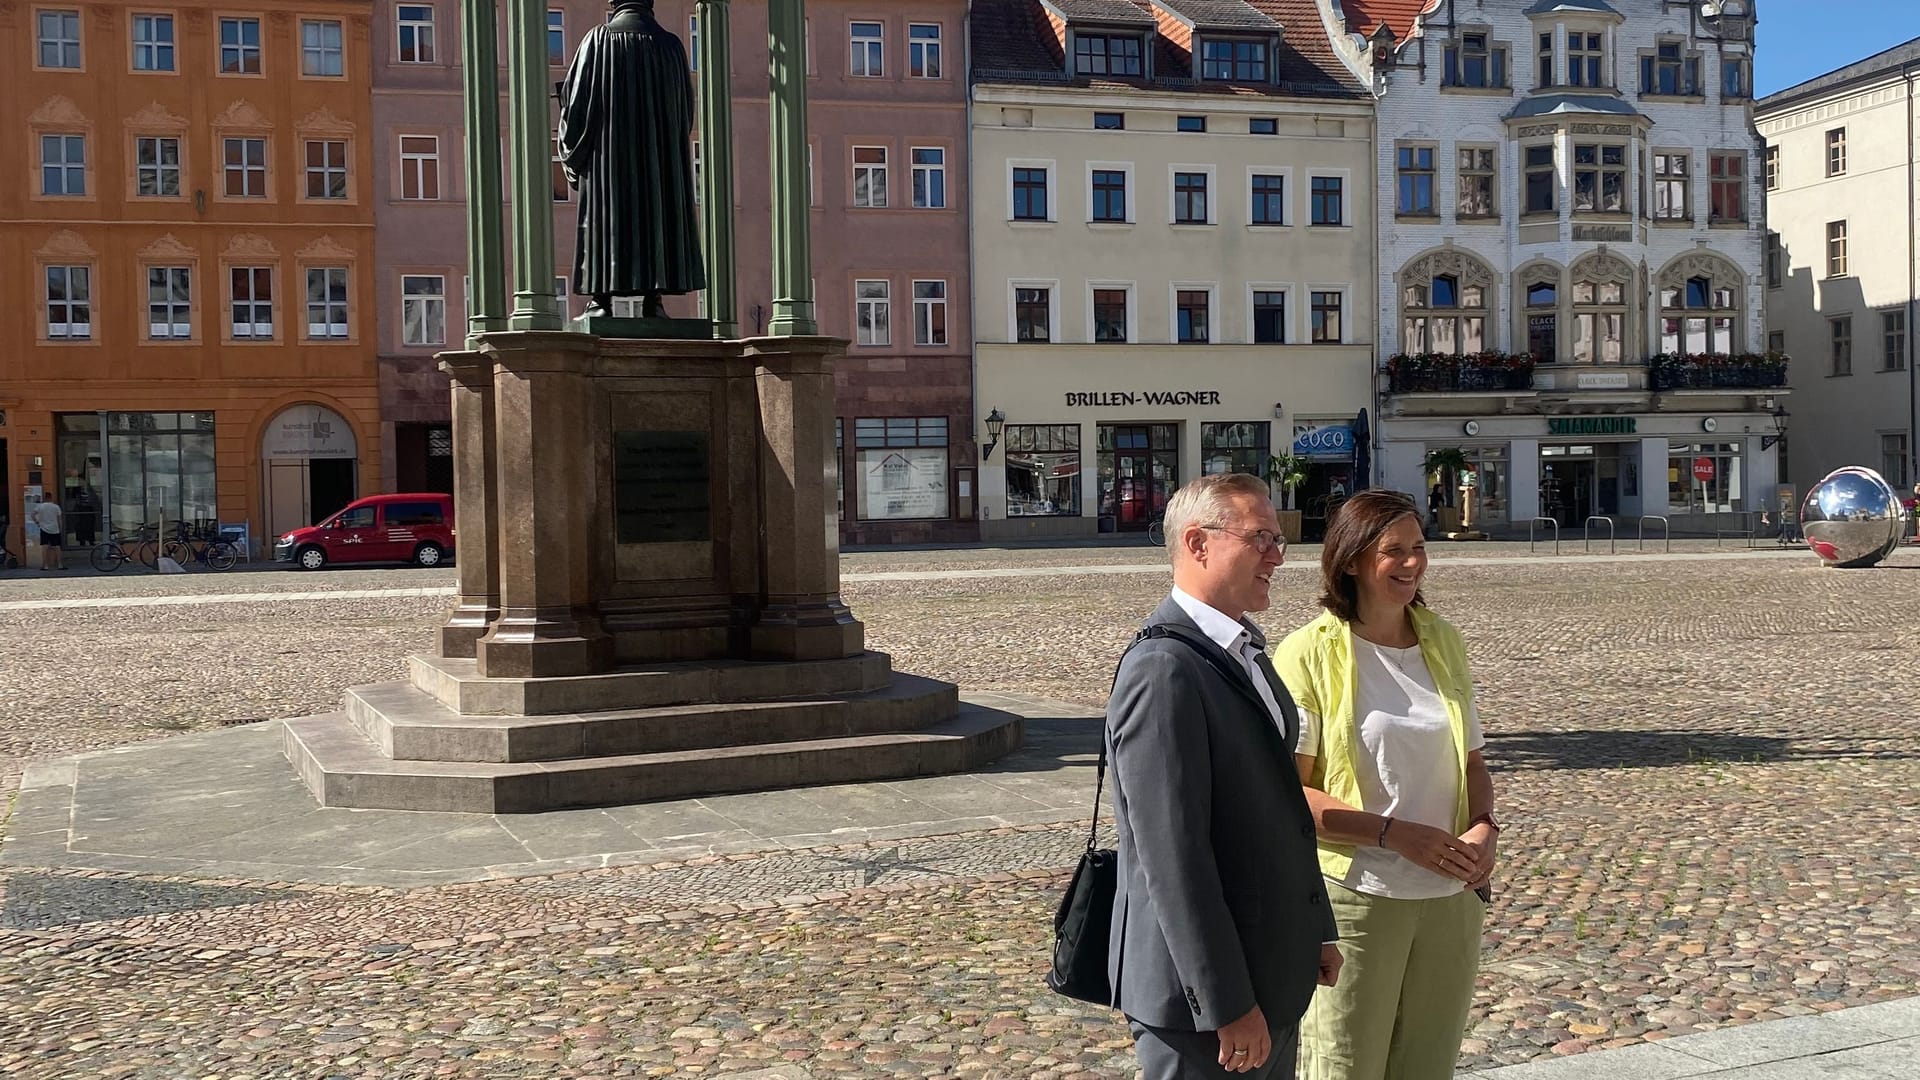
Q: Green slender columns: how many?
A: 4